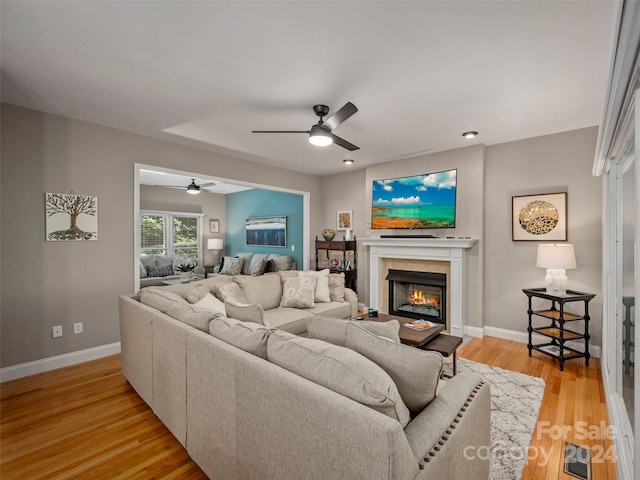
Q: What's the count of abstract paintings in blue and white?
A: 1